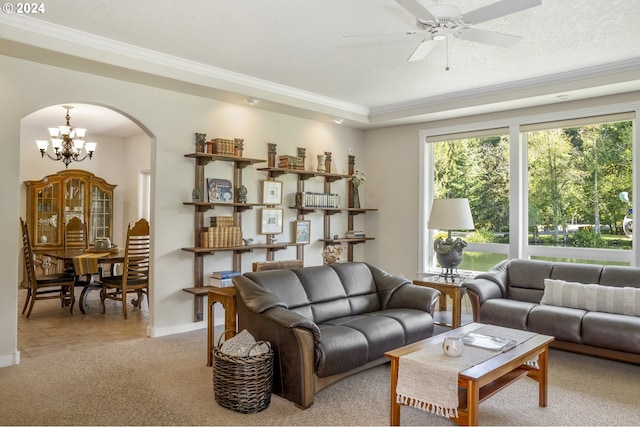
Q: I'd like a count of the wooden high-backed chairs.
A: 3